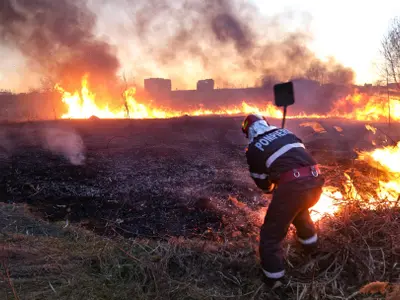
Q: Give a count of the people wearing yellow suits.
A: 0